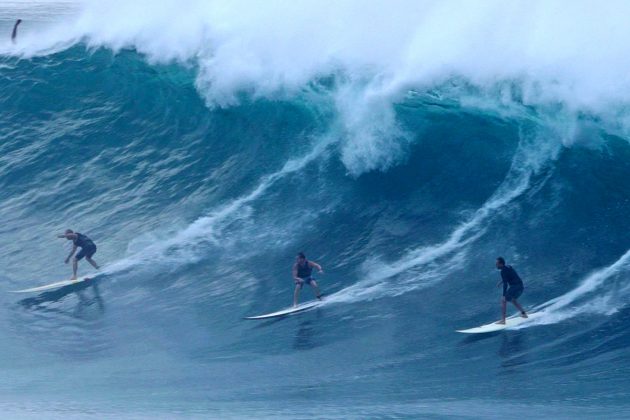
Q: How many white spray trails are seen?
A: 3